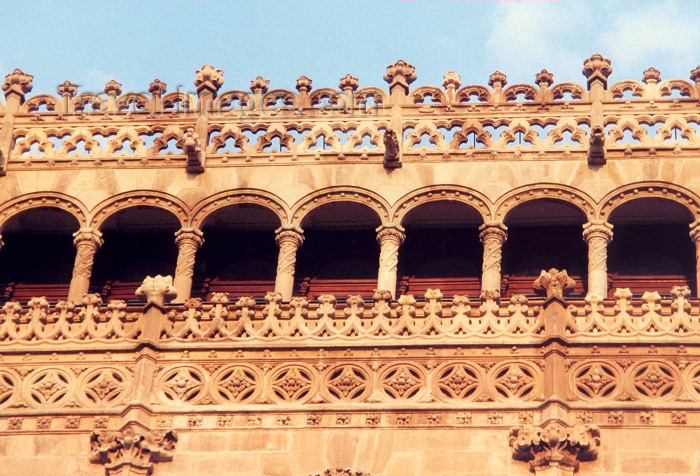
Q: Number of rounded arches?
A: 7